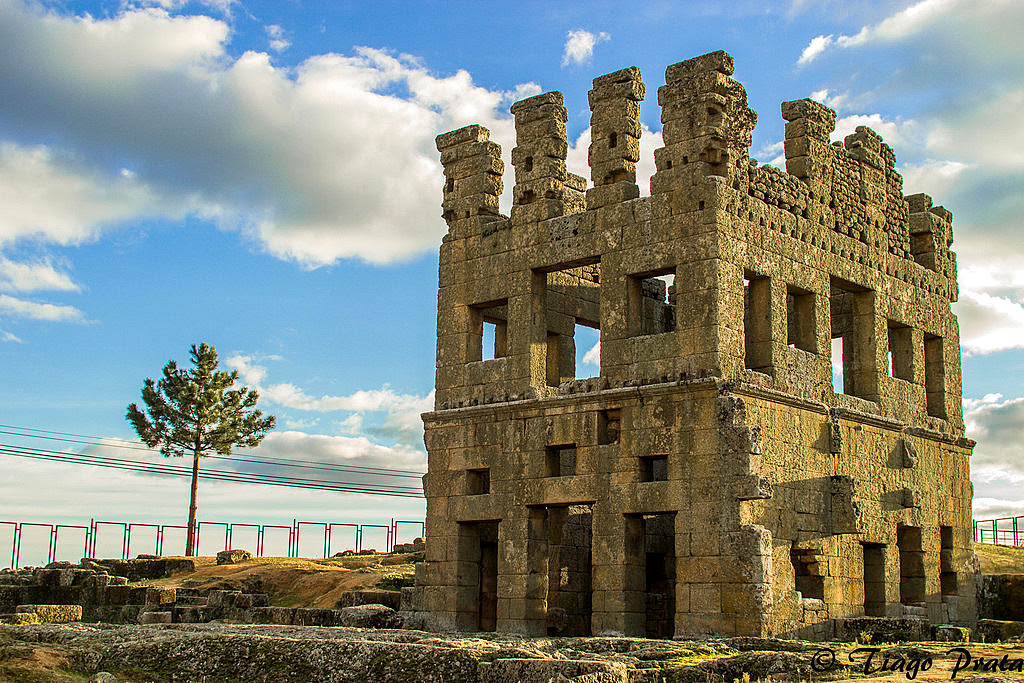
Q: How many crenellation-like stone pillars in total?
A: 7